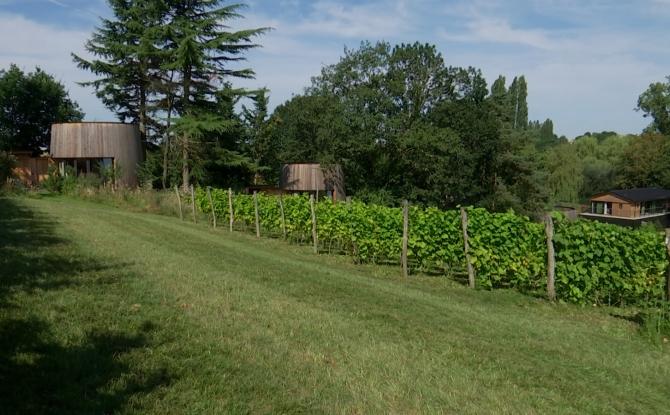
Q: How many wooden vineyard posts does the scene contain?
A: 11